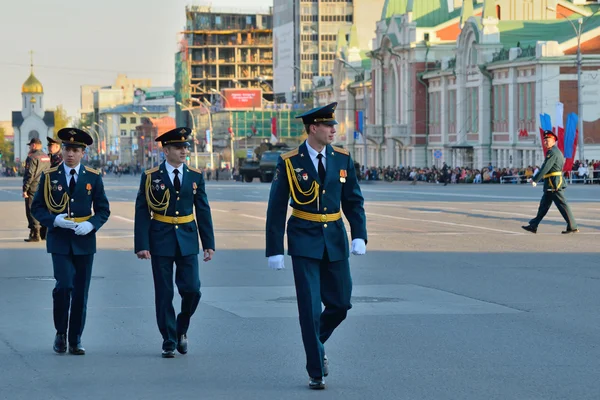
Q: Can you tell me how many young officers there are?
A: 3